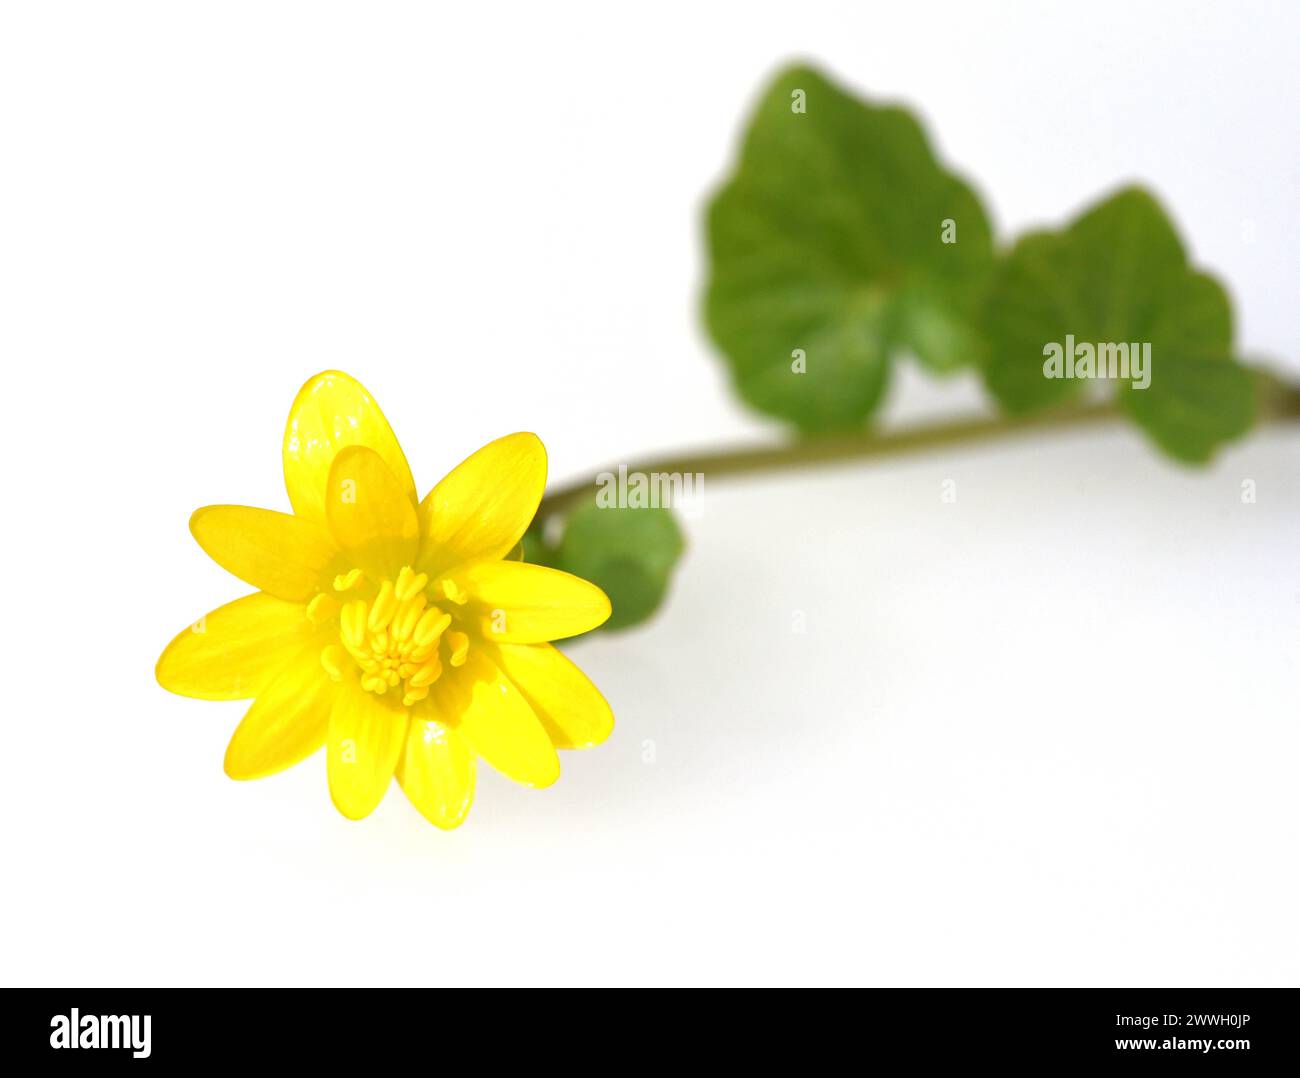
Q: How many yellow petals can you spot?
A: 11